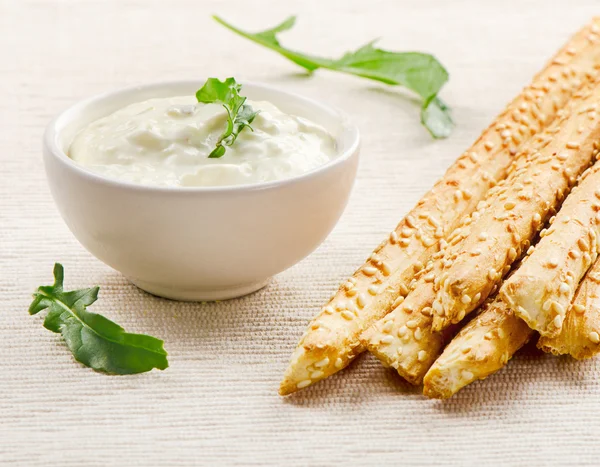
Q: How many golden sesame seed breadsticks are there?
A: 6